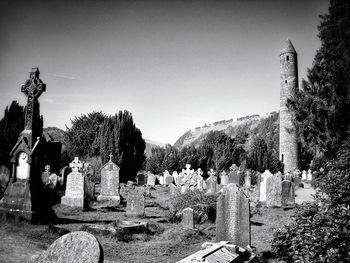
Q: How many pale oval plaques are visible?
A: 1